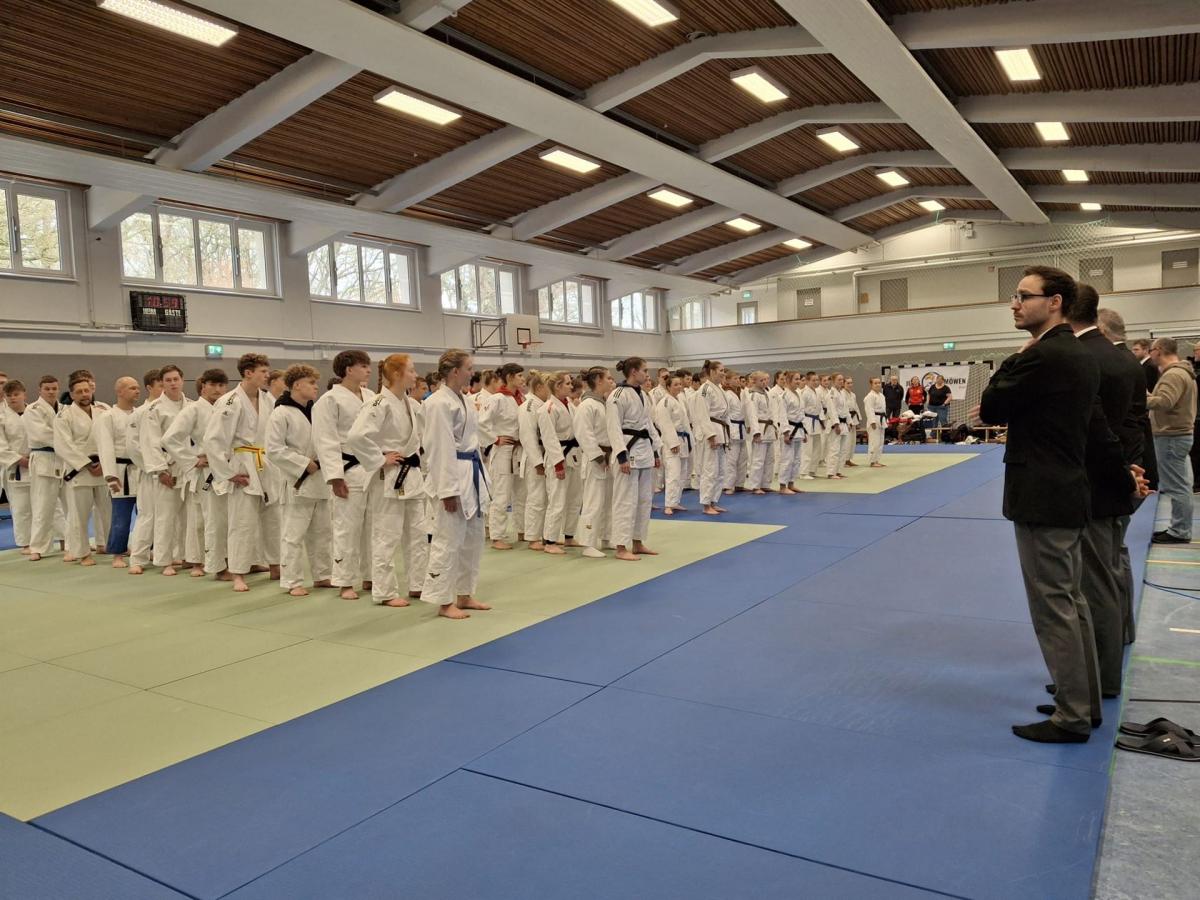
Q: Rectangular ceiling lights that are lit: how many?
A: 15